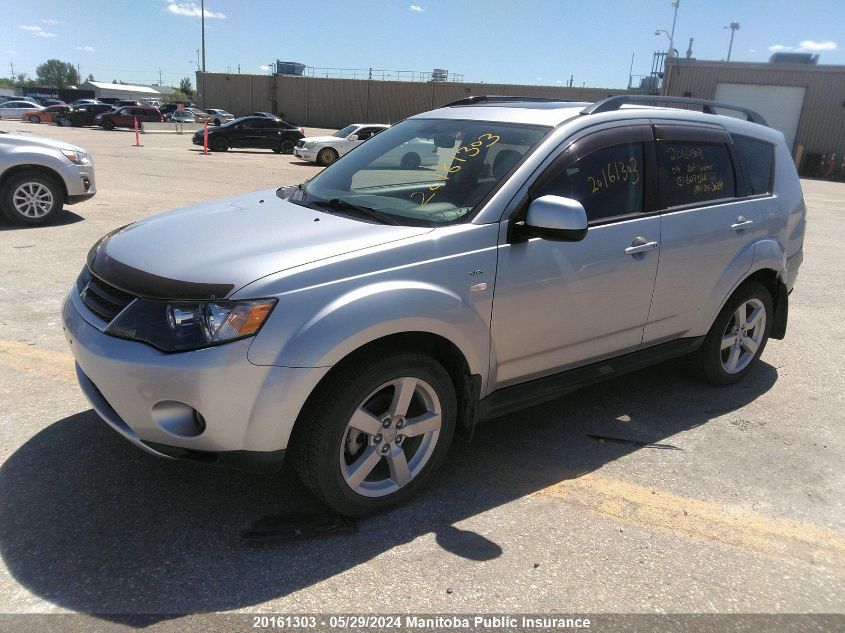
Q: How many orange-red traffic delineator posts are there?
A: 2